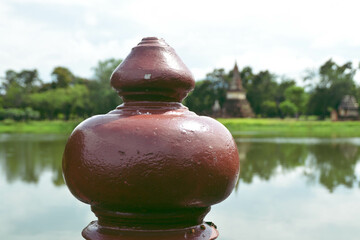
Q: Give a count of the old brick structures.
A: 2